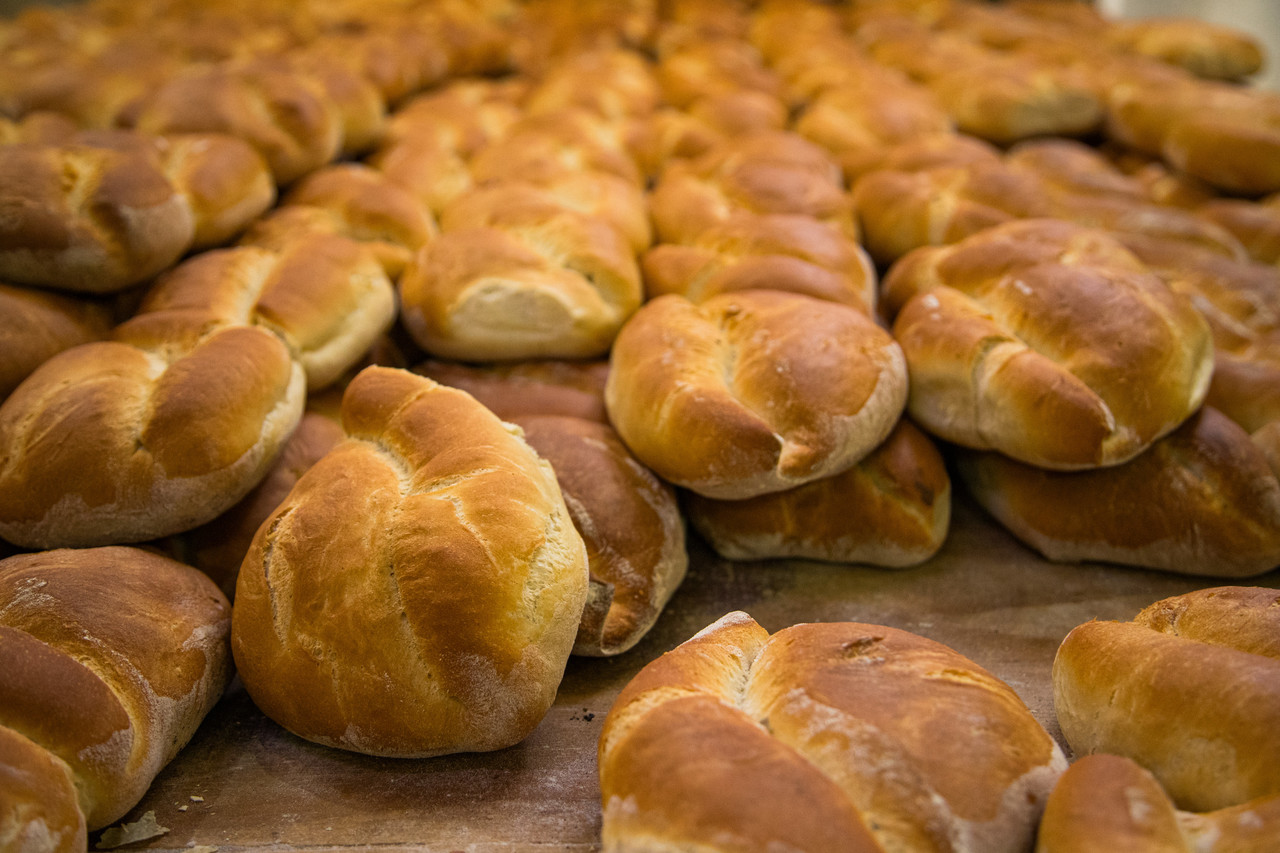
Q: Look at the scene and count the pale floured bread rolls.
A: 0